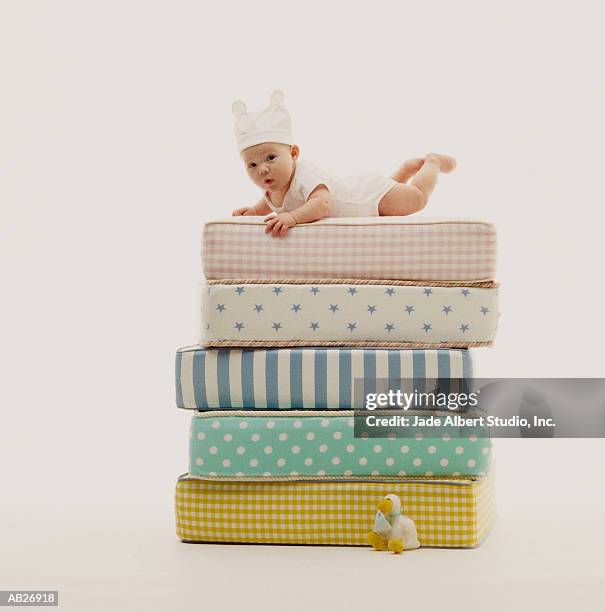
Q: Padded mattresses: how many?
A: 5